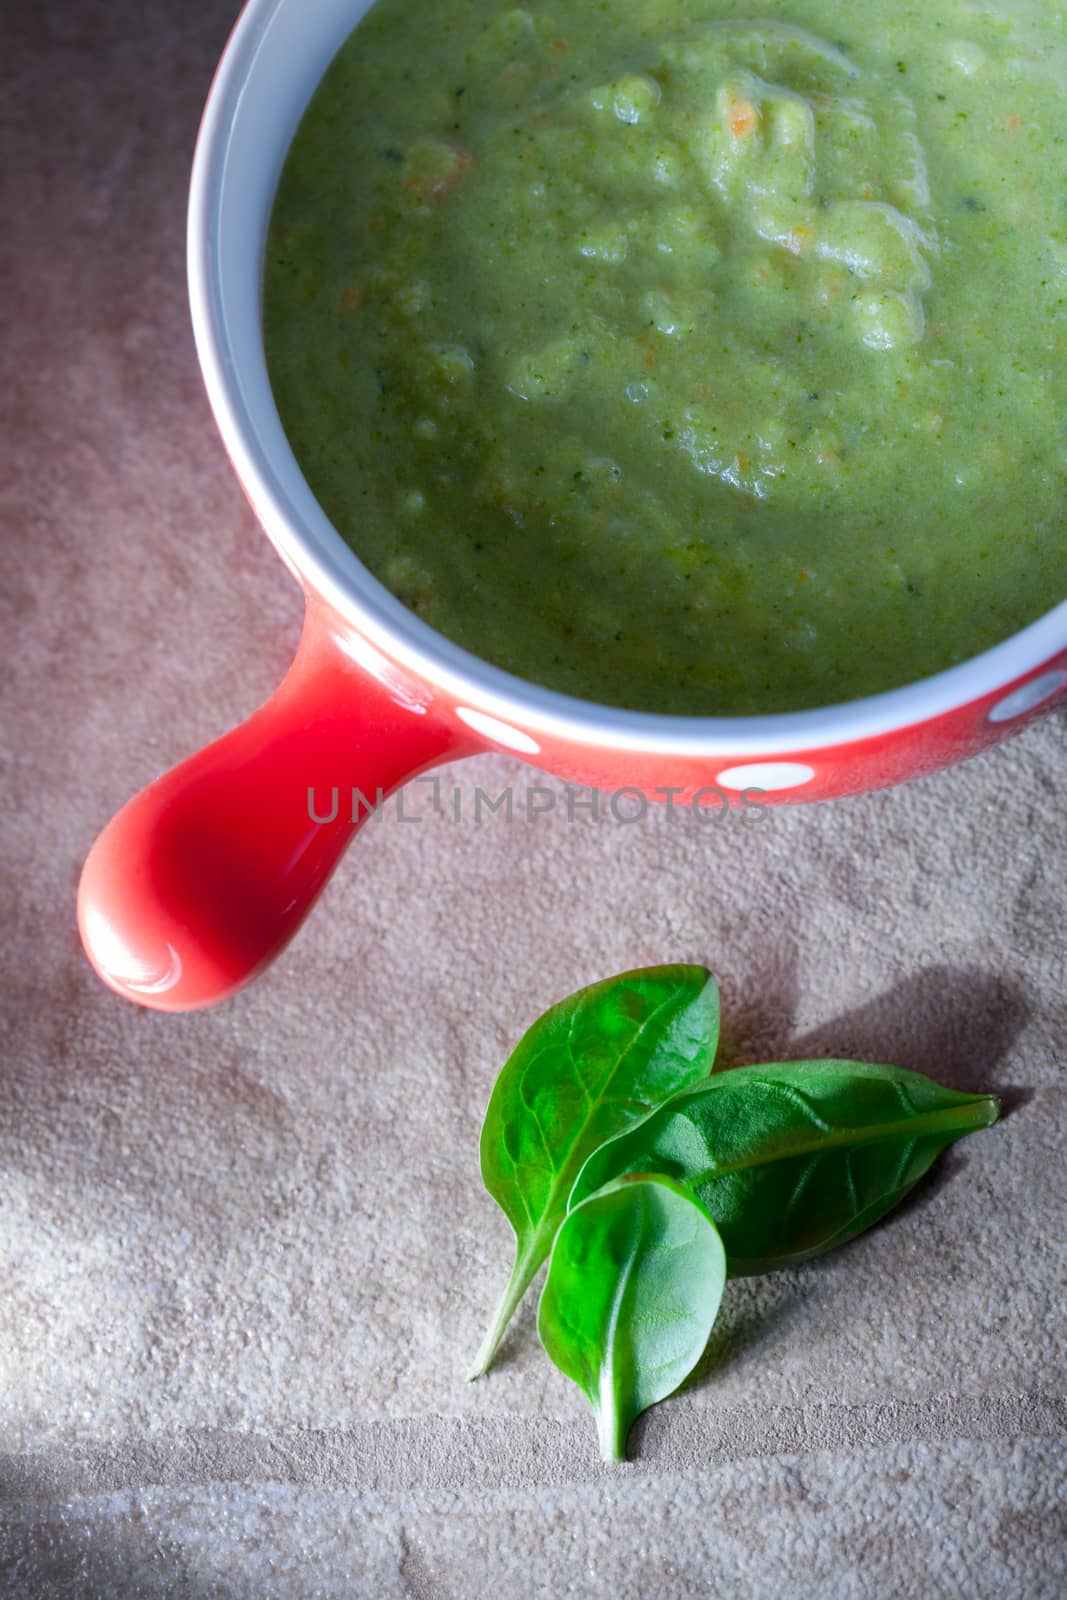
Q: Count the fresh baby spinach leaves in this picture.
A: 3